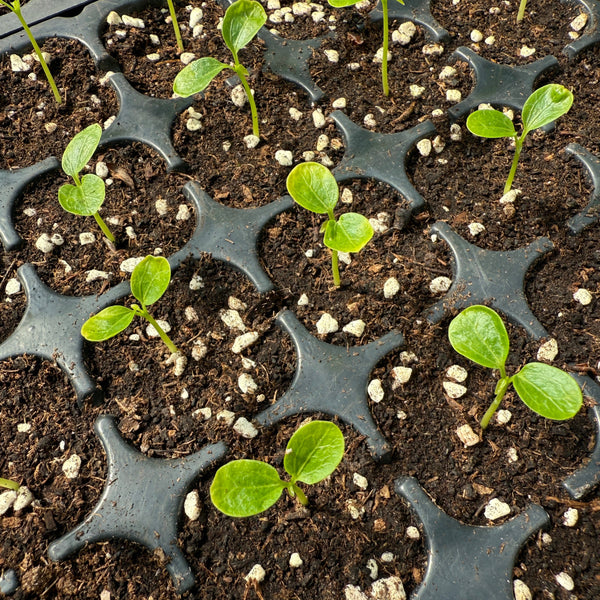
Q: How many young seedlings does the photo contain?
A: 12